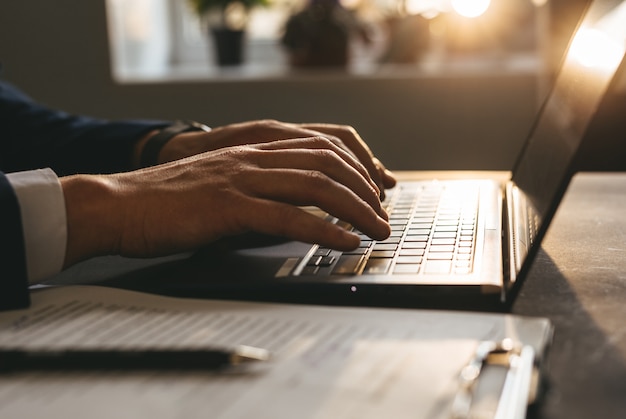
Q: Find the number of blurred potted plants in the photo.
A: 3